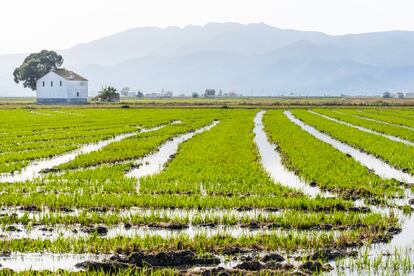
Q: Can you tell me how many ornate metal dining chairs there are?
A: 0